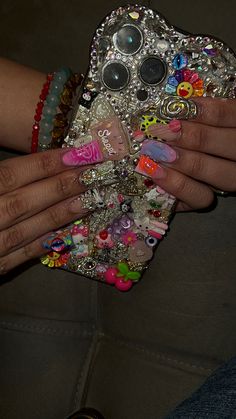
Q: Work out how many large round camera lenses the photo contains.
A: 3